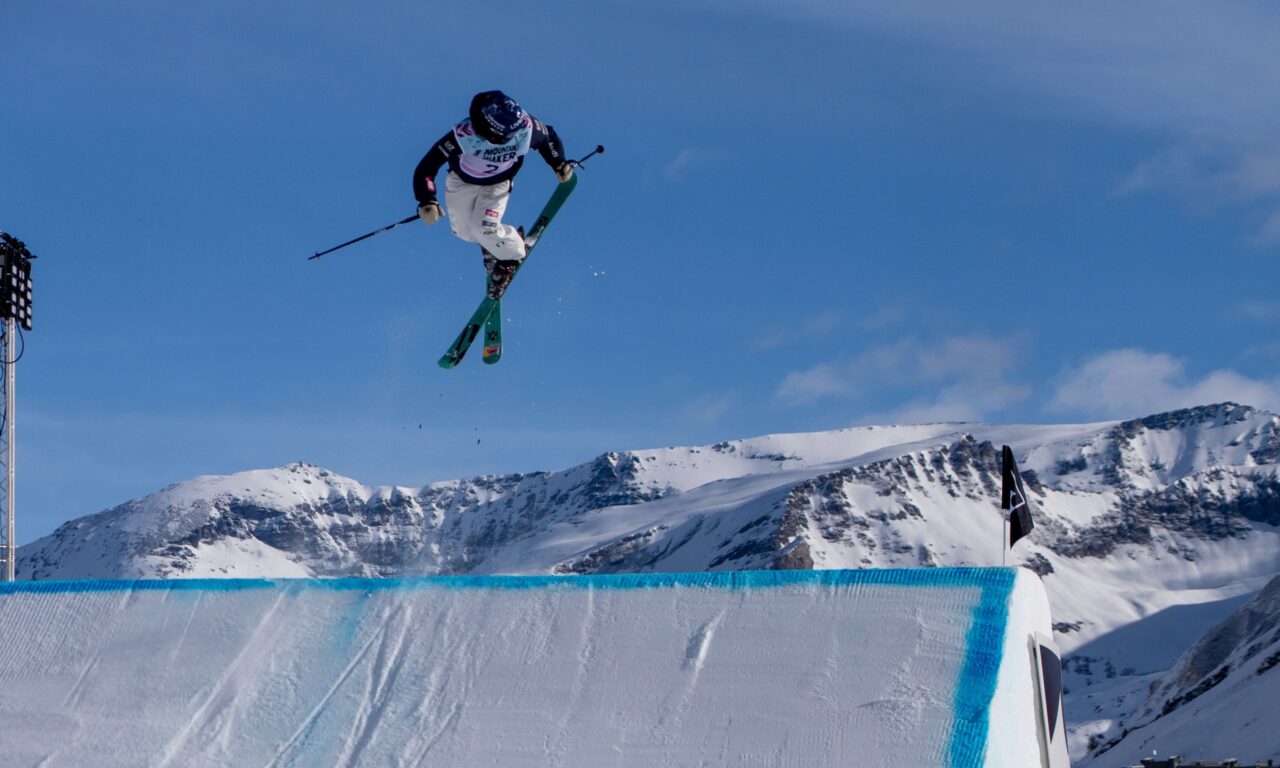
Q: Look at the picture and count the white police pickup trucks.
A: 0